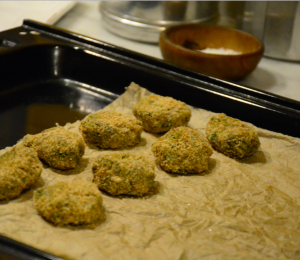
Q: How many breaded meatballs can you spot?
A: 8